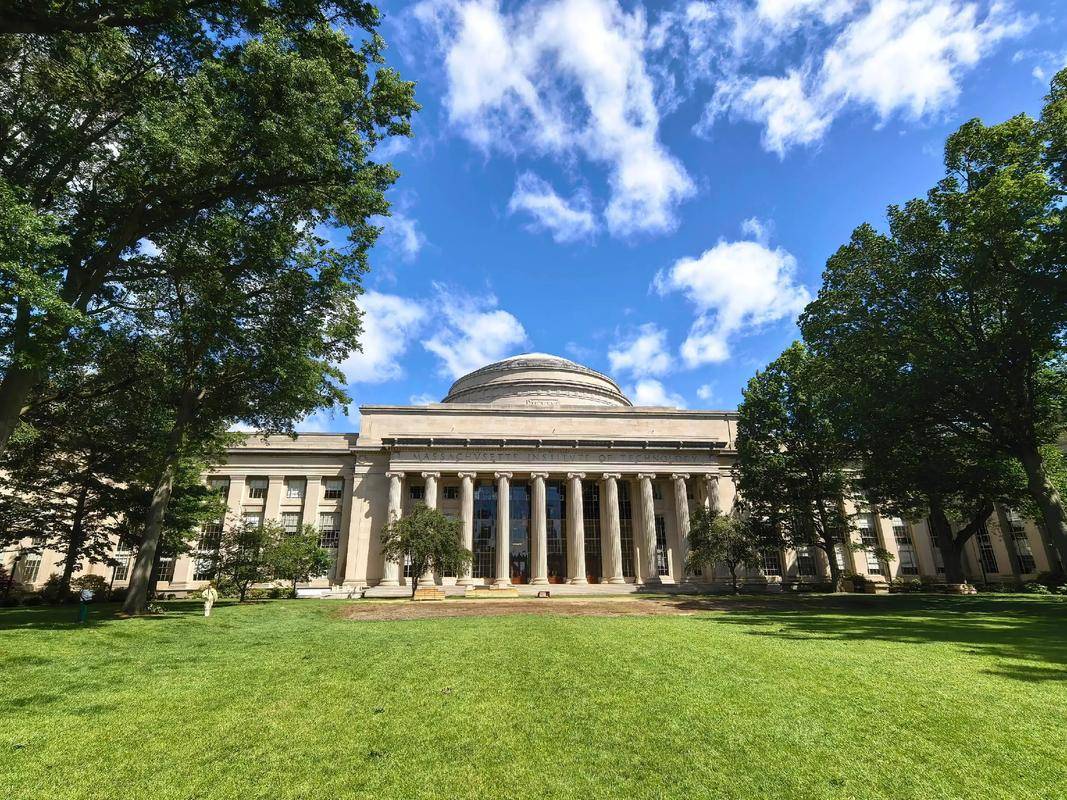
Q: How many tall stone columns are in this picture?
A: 10